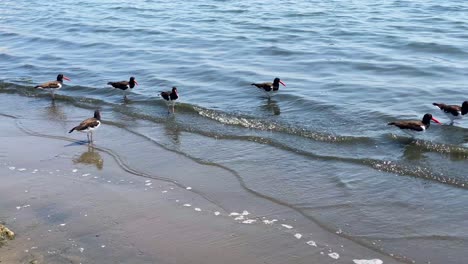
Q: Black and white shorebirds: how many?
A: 7